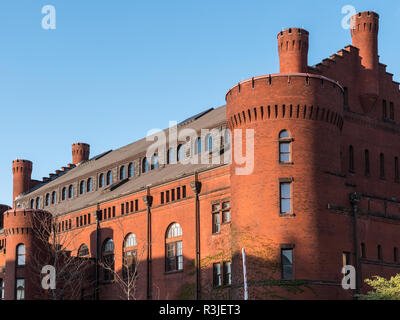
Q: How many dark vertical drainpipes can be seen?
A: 4